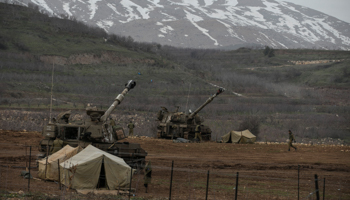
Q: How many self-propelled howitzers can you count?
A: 2